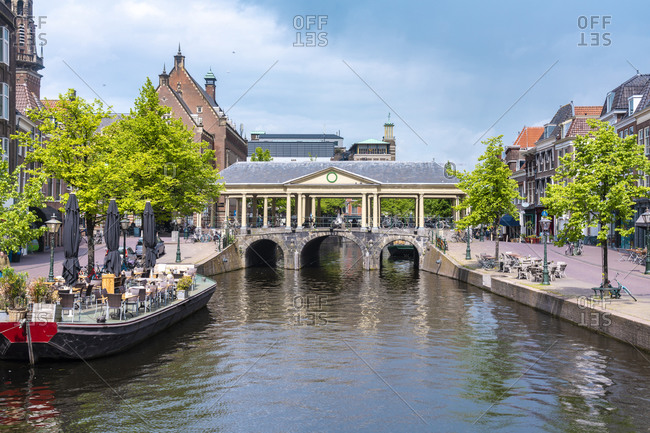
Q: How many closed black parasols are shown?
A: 3